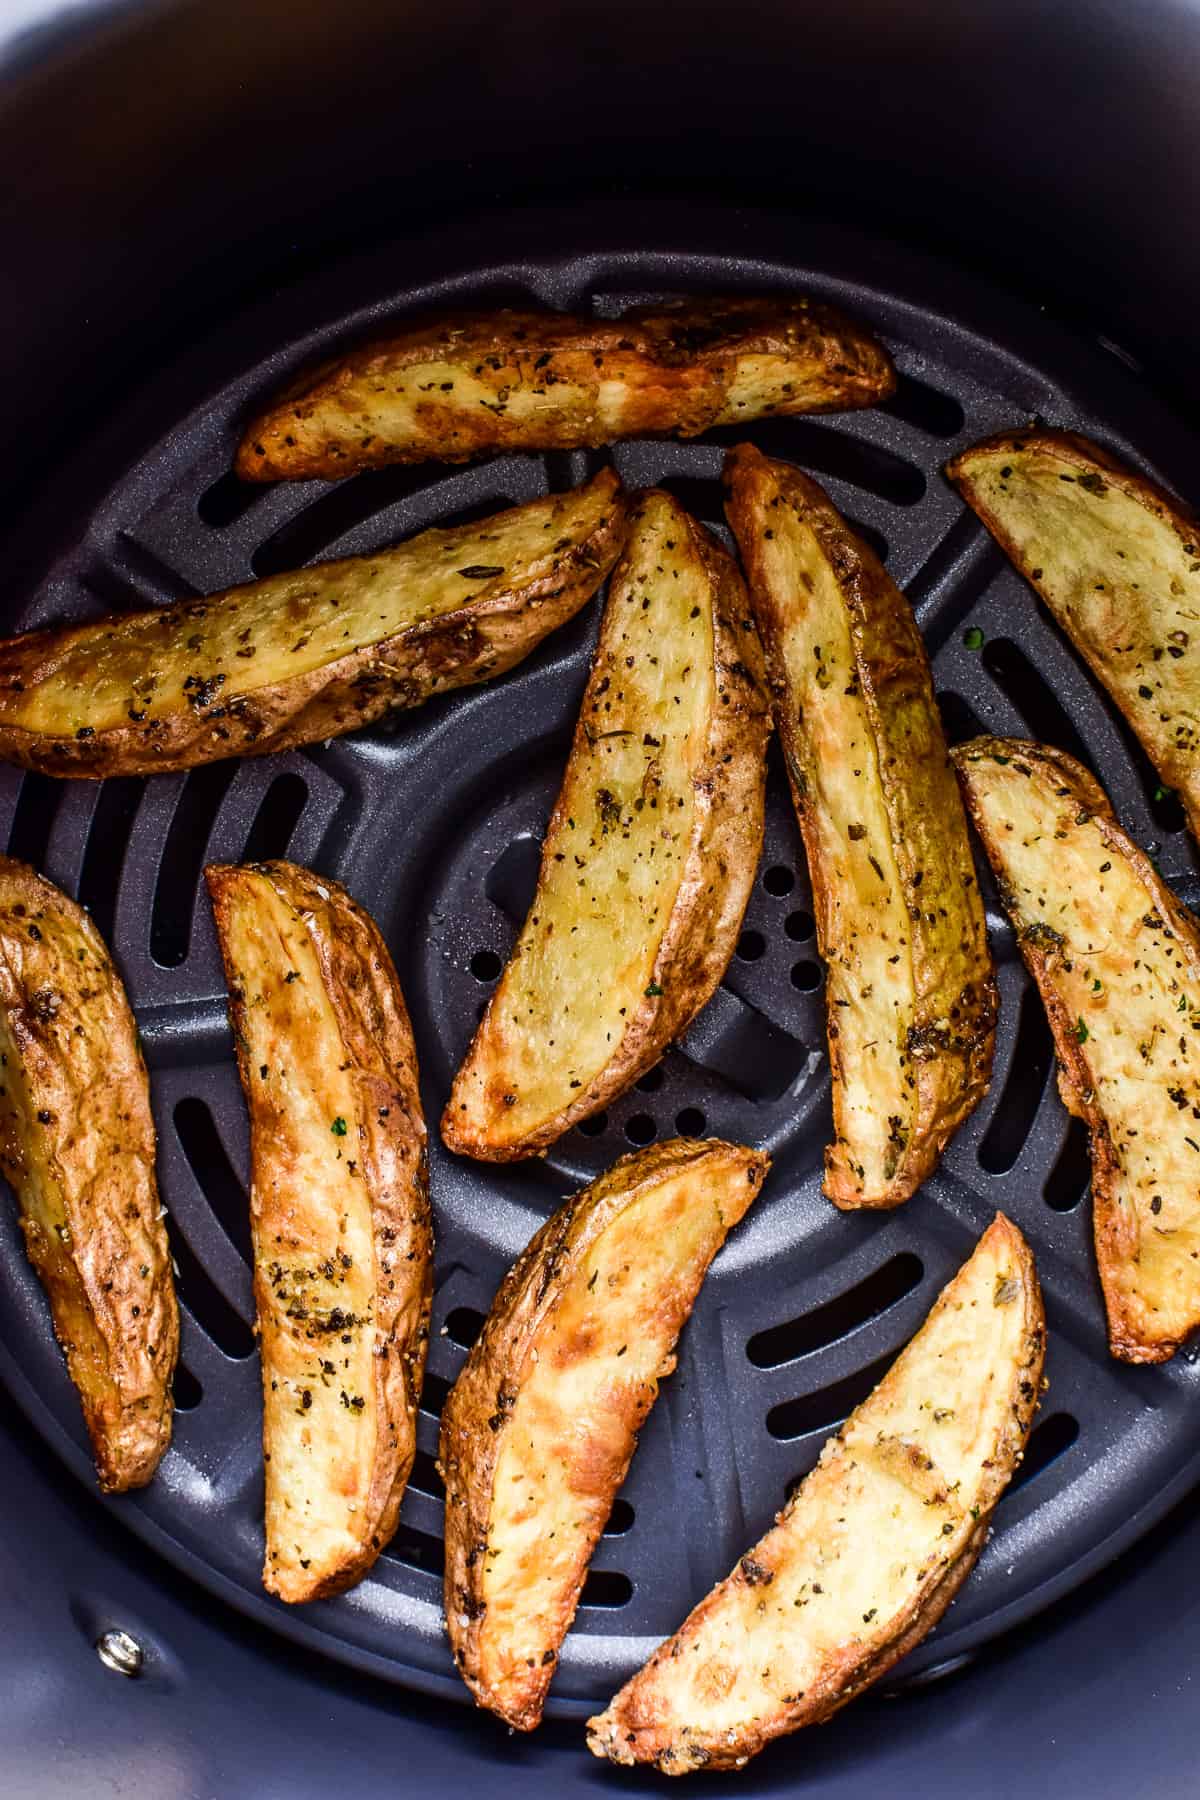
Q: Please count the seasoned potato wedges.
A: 10